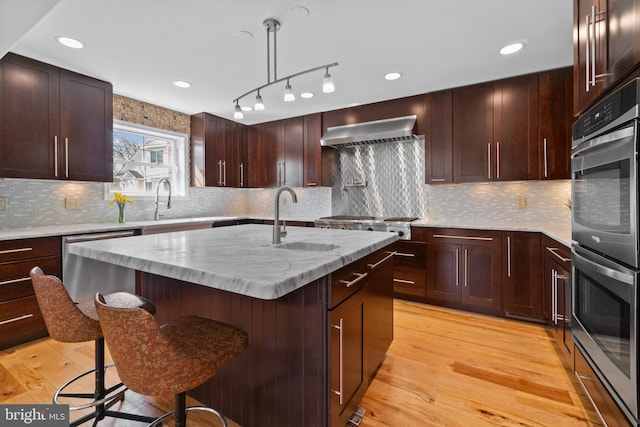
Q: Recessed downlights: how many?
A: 6